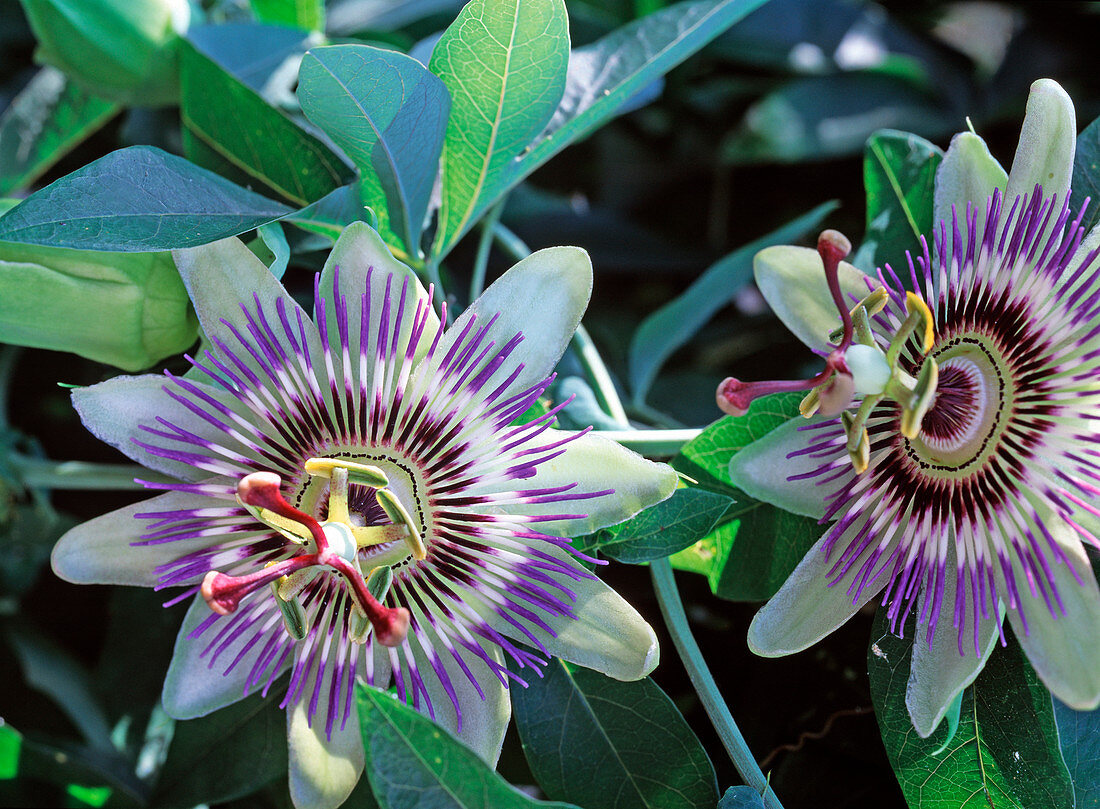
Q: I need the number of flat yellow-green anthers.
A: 10